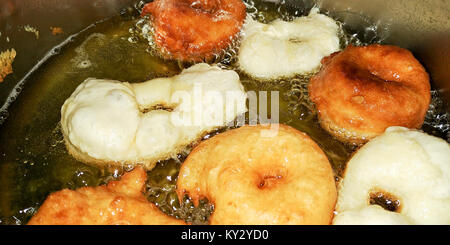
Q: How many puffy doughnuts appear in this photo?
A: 7